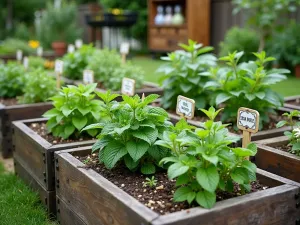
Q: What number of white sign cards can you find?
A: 11